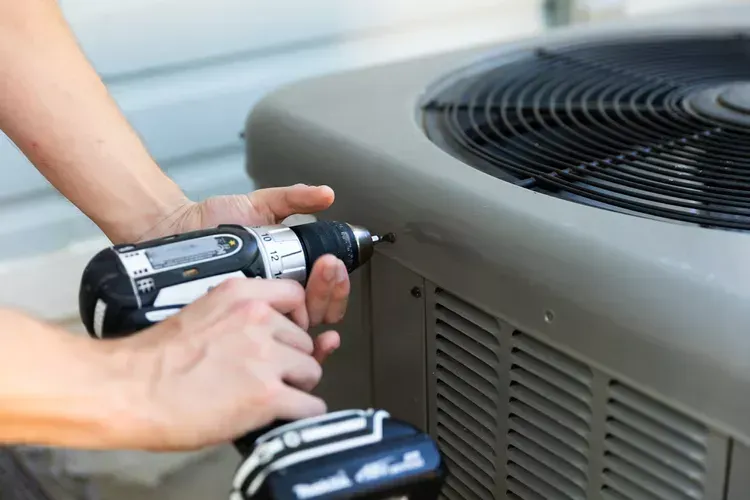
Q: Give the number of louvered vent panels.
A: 3